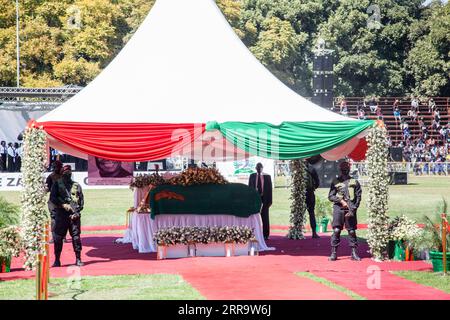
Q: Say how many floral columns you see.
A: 3